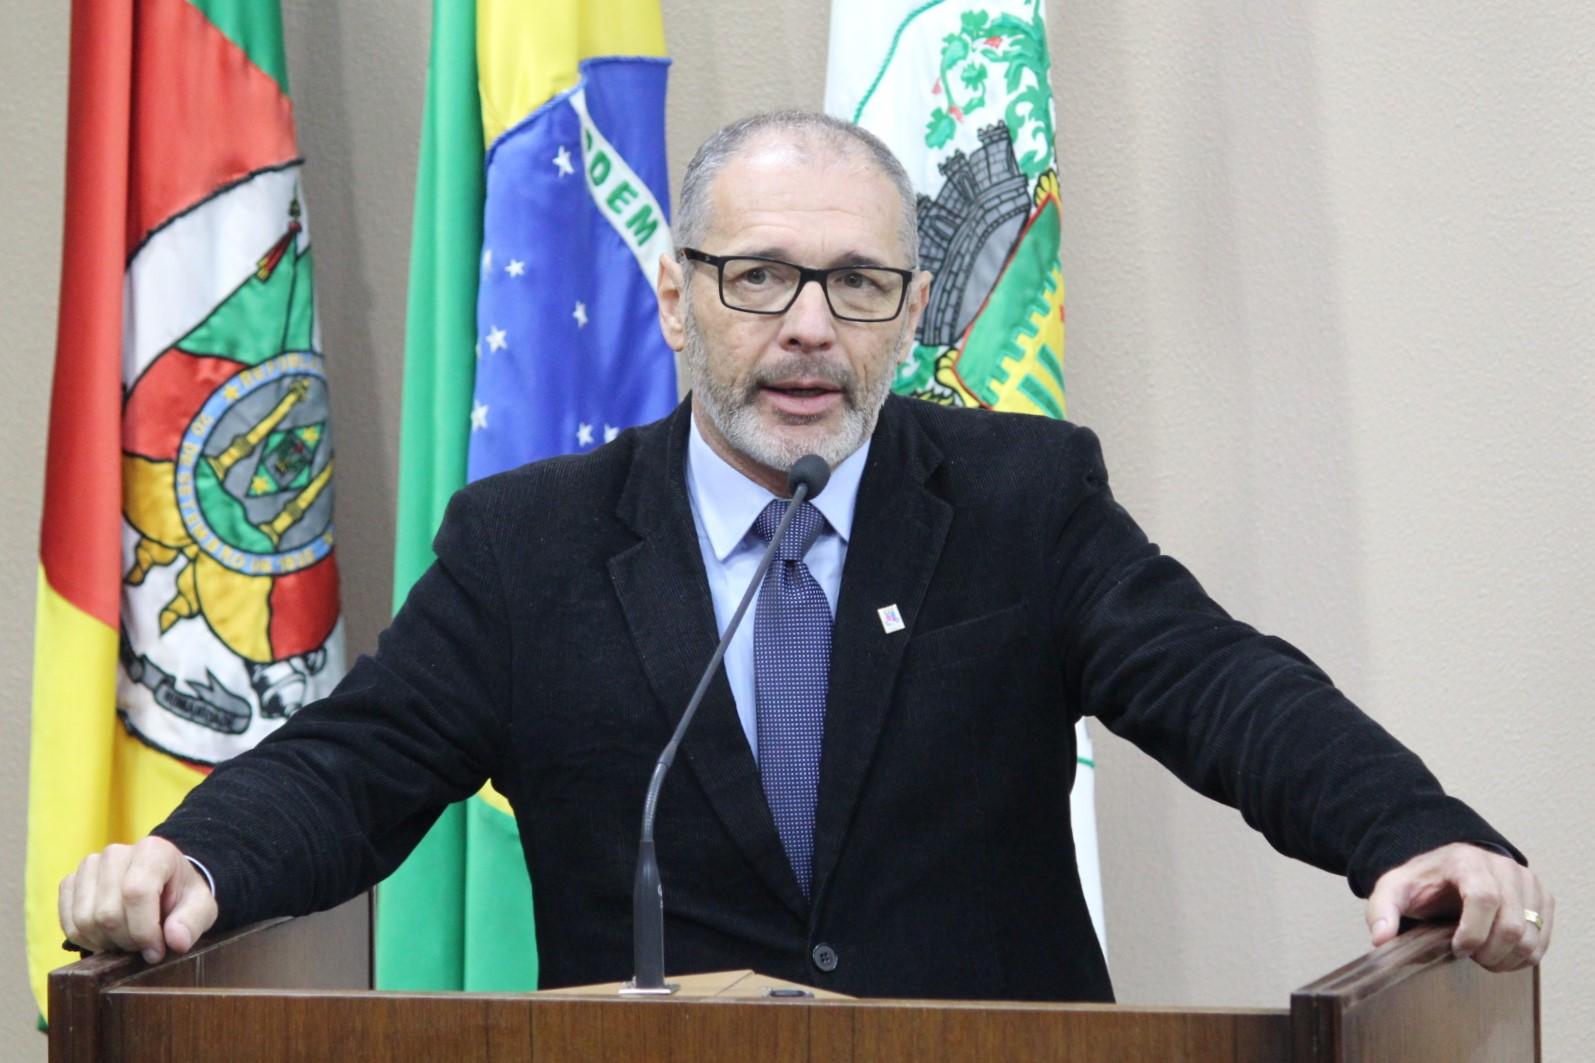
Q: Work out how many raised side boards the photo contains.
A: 2